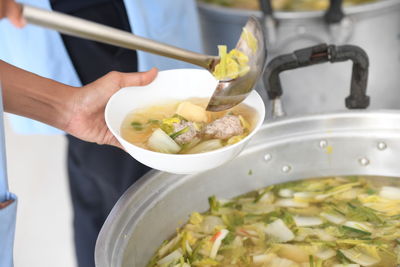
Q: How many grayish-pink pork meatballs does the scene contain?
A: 2